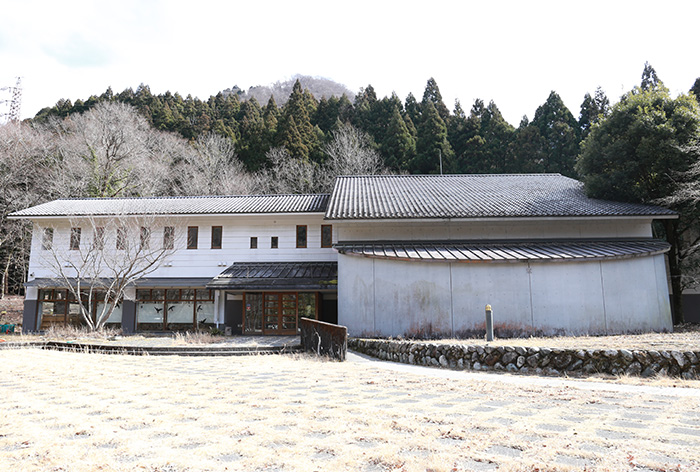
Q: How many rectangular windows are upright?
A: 12